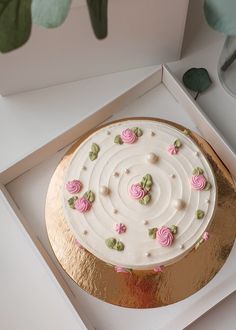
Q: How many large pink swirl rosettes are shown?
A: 6